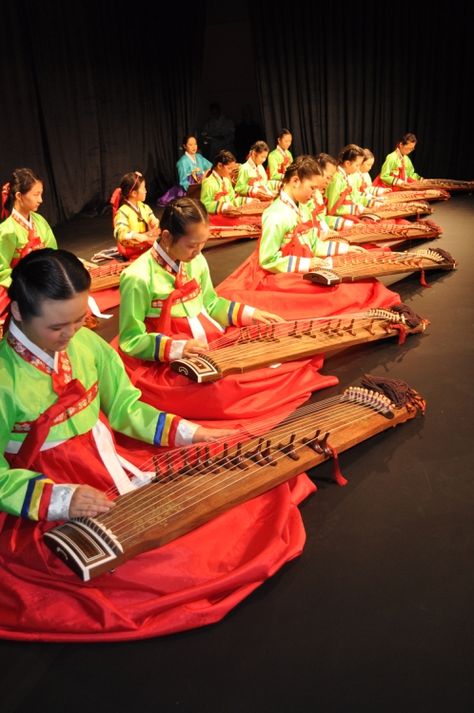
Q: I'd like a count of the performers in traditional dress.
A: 13